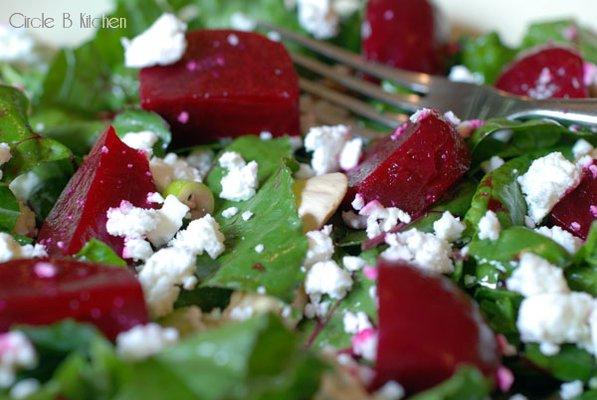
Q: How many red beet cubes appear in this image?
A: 8